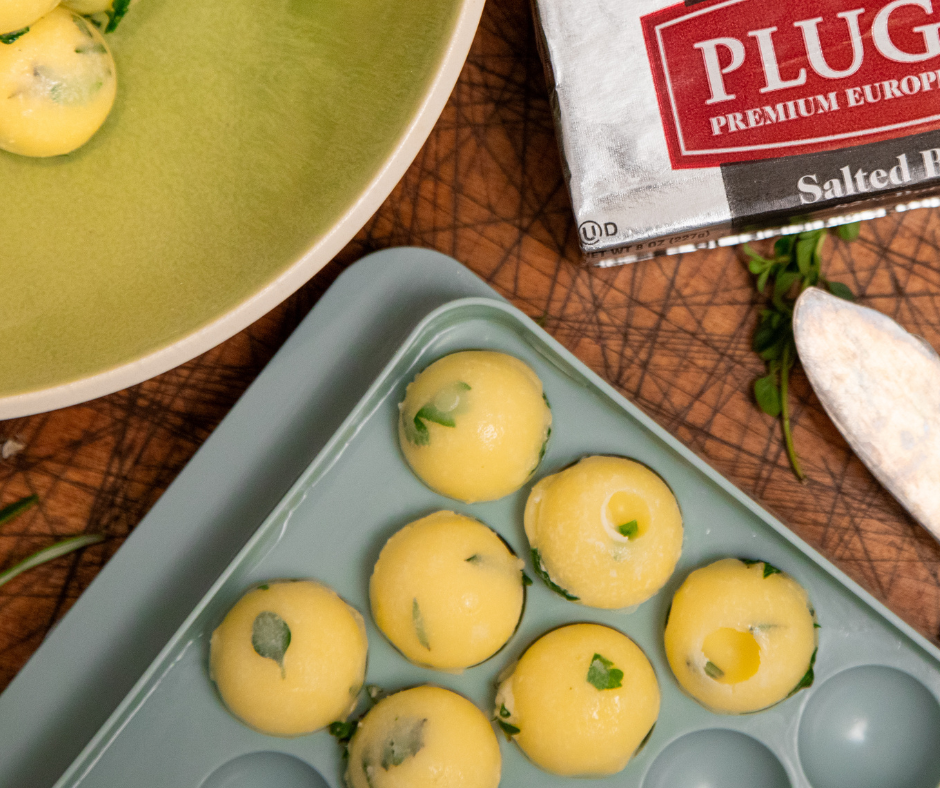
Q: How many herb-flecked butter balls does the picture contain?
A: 10